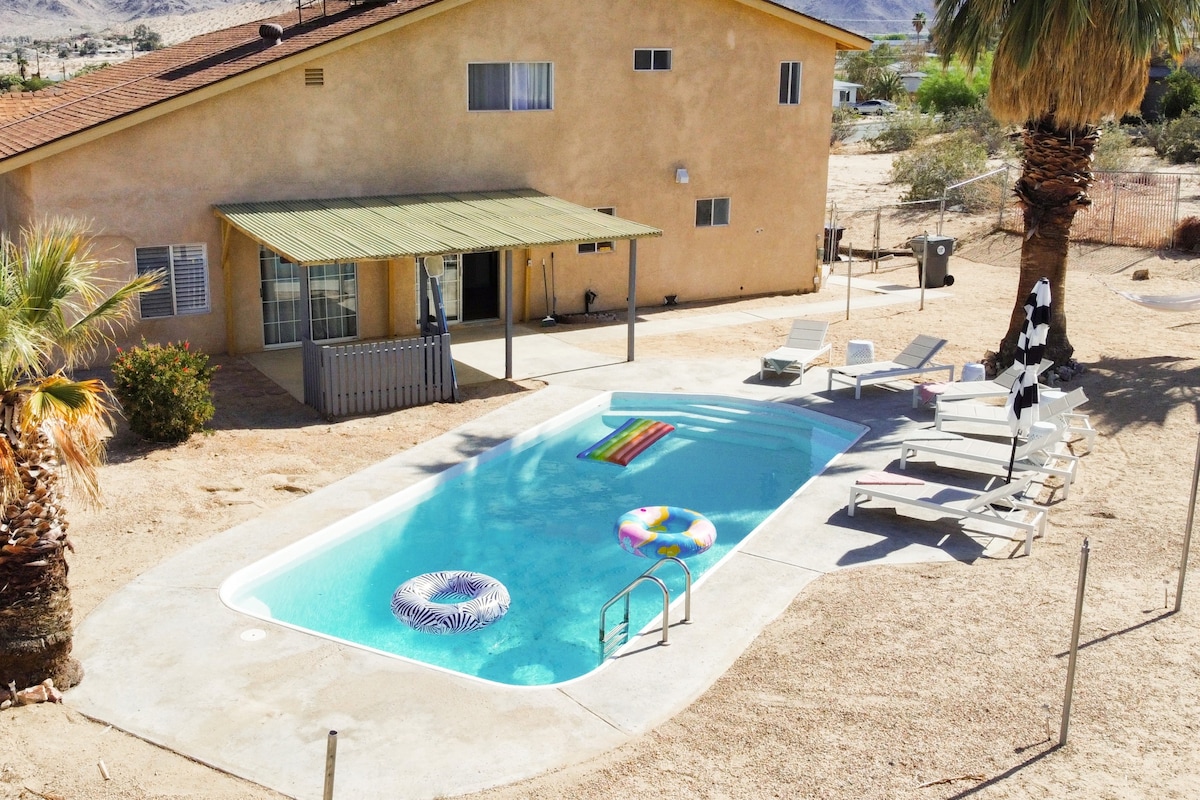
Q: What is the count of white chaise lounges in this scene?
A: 6